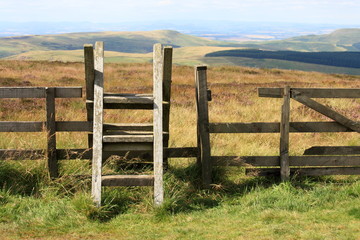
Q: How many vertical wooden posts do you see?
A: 7